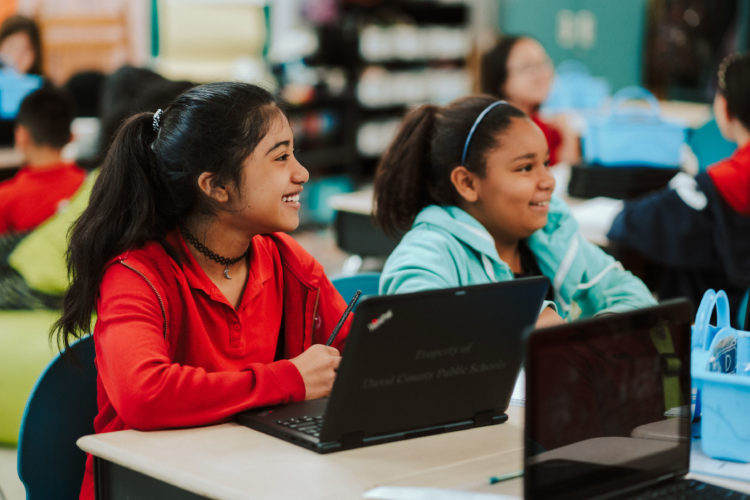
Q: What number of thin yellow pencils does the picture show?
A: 0